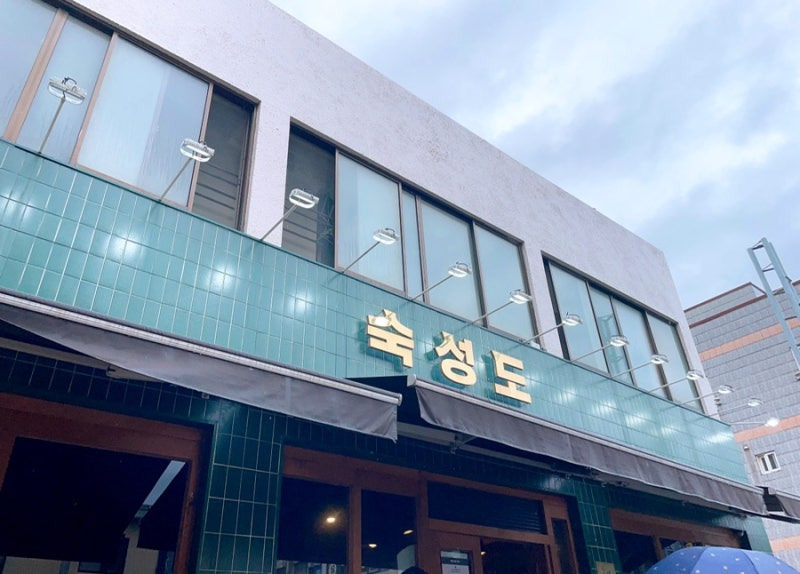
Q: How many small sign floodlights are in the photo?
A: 13